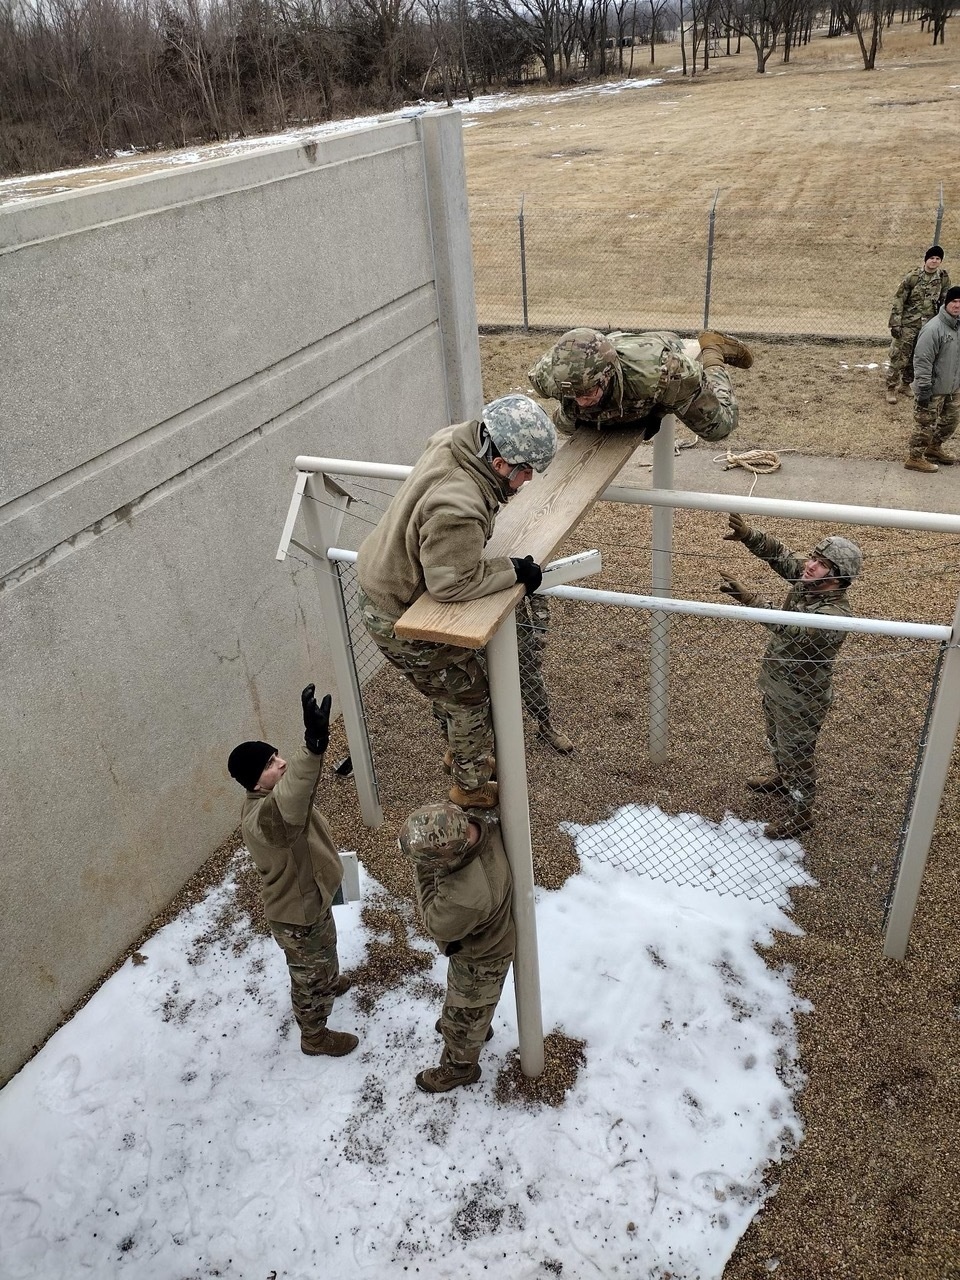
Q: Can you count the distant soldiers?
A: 2